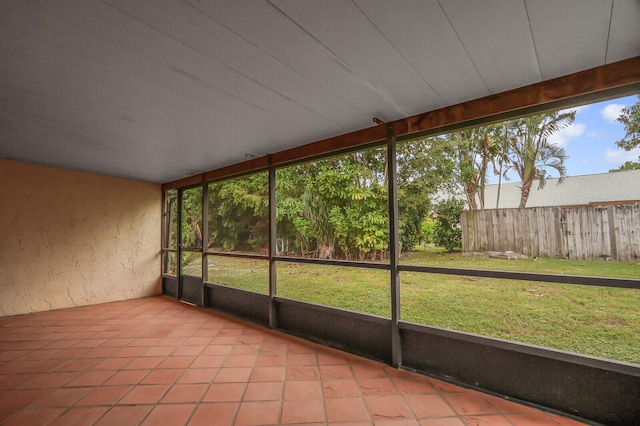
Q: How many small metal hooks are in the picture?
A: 3